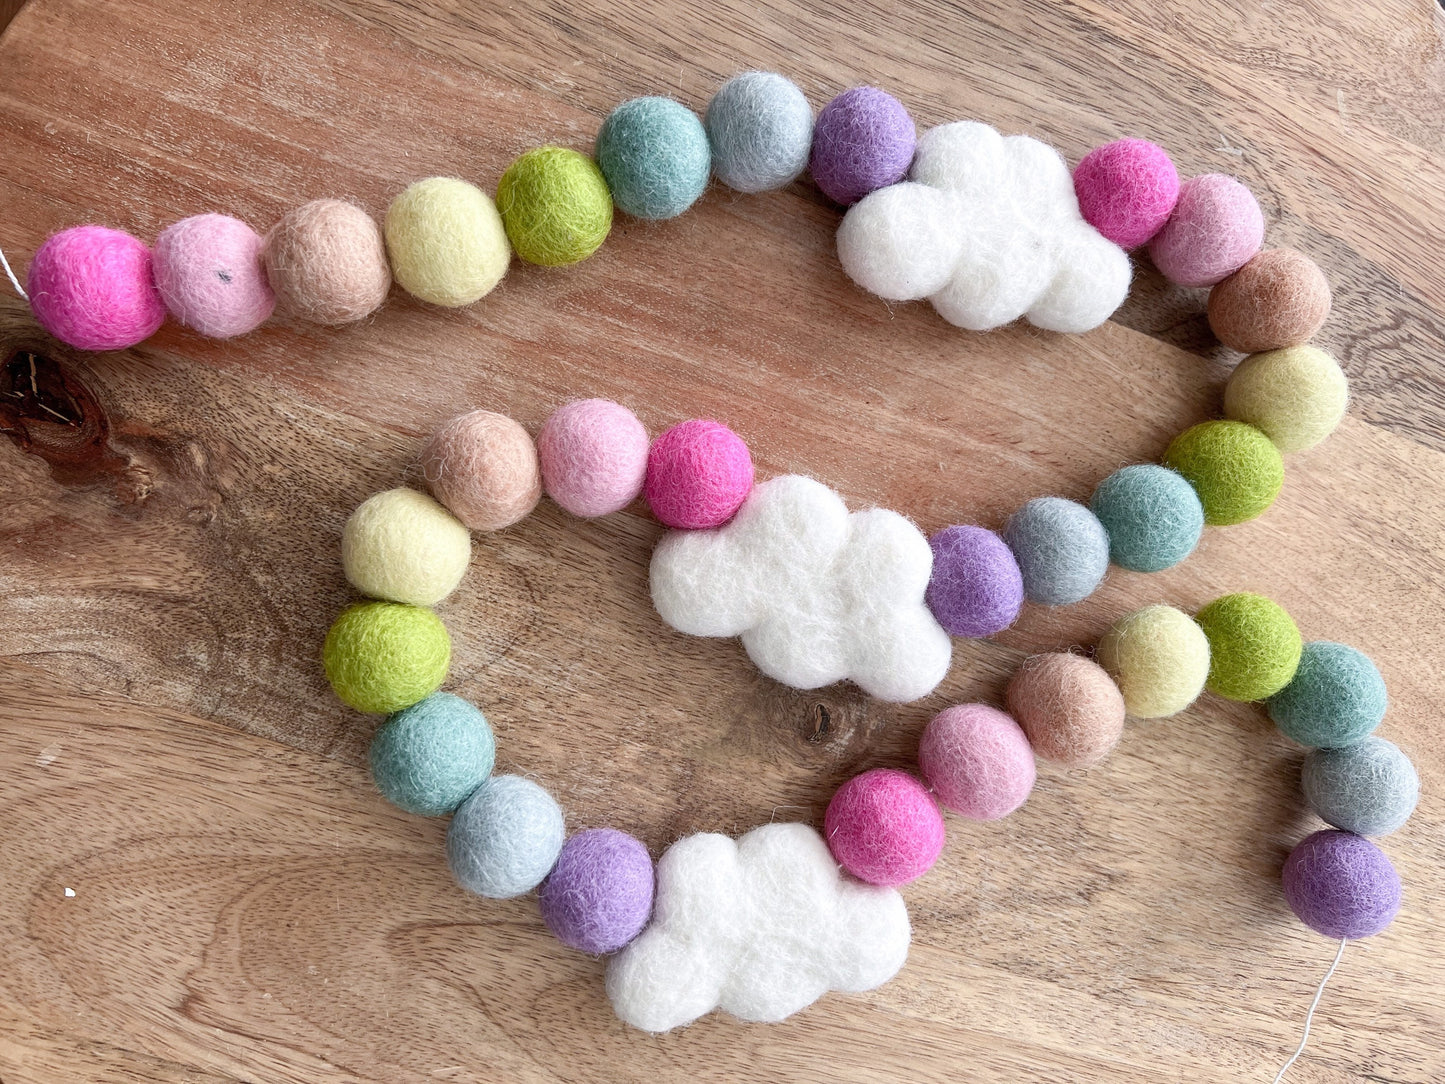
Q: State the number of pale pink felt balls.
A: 4